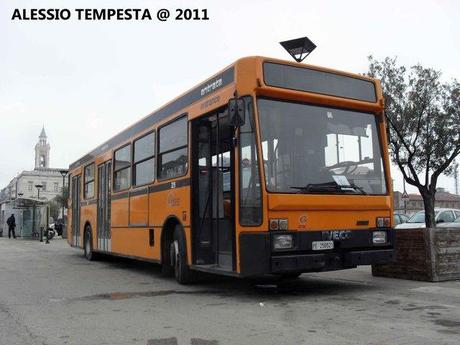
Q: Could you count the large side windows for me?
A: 4